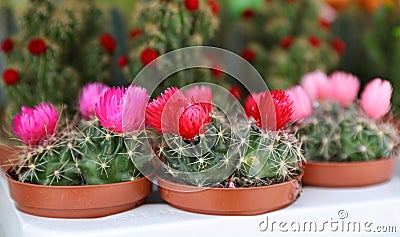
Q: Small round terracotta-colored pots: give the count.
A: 3